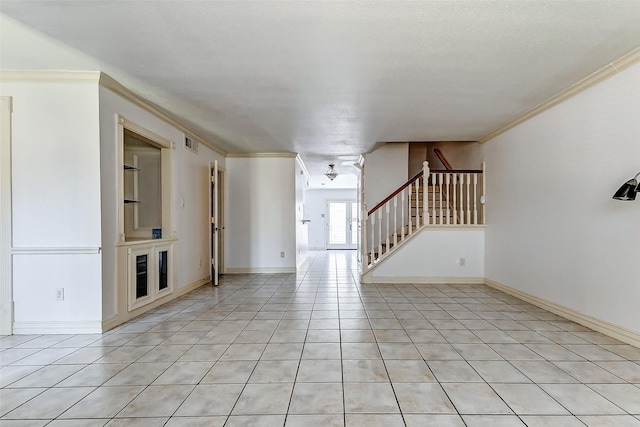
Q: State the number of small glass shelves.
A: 2